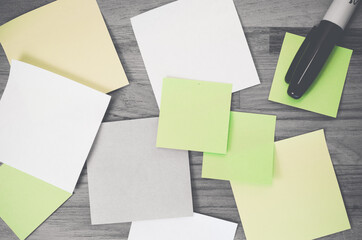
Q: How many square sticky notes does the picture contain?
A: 10